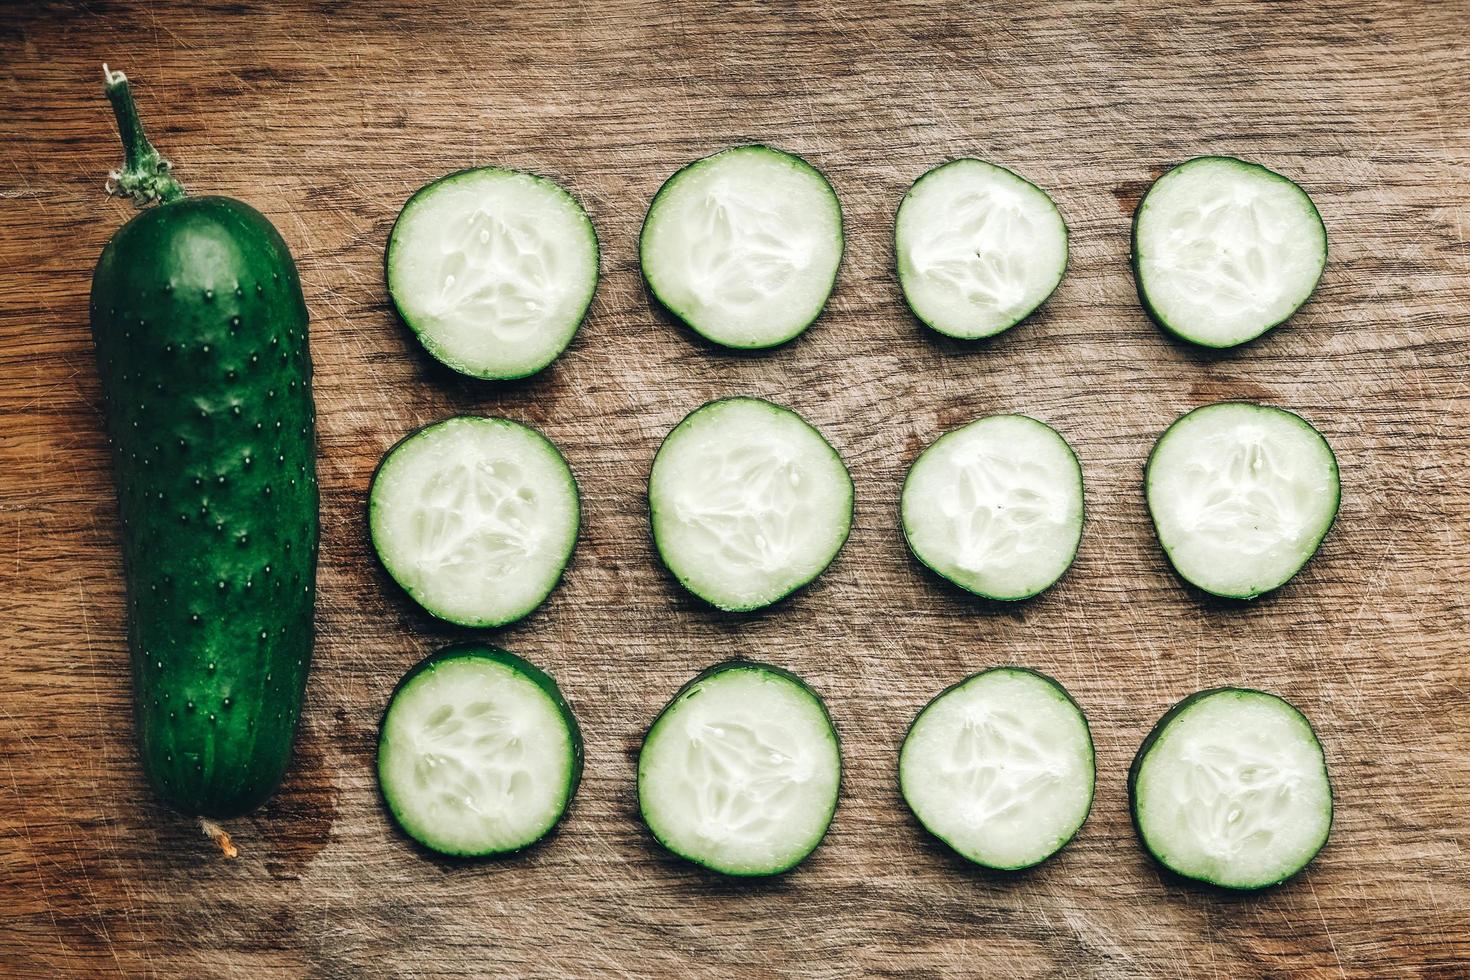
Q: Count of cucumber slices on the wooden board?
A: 12